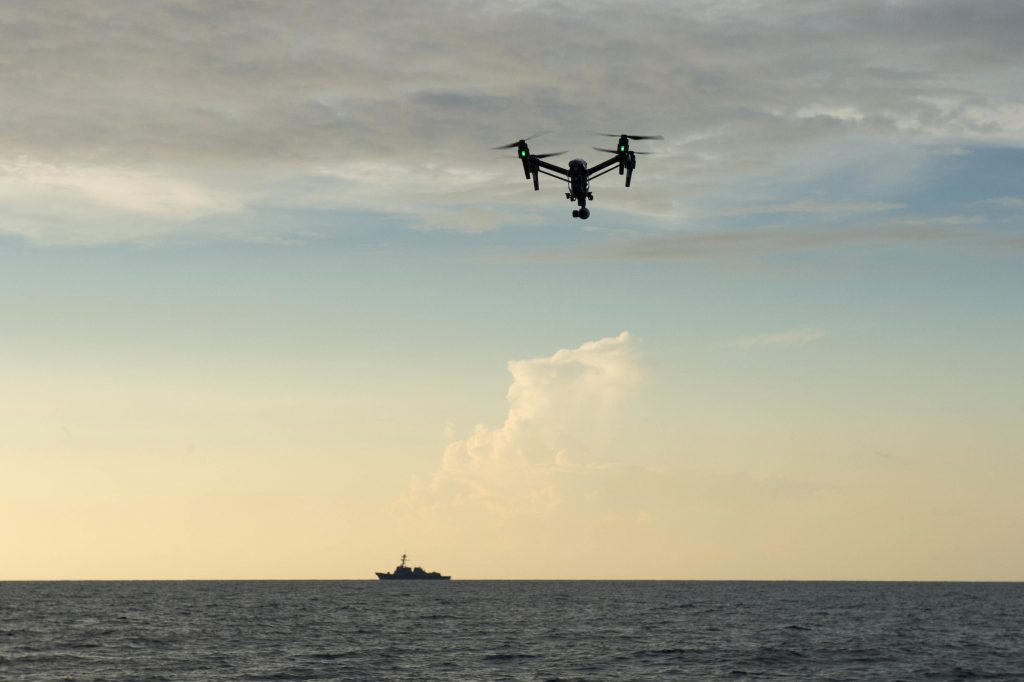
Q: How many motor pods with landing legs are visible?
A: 4